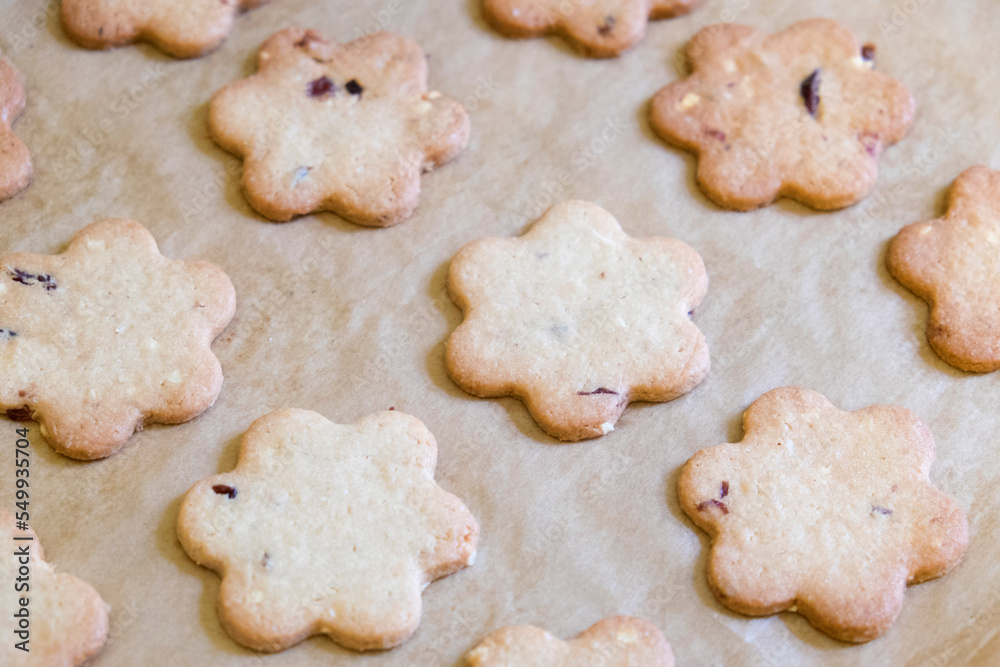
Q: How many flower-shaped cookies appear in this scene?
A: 12